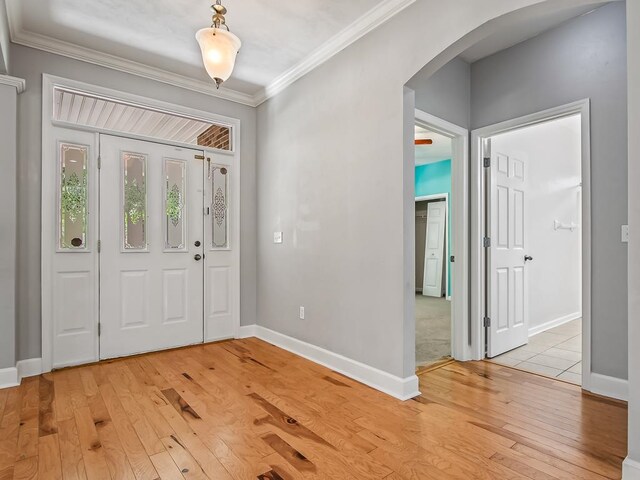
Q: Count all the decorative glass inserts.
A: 4